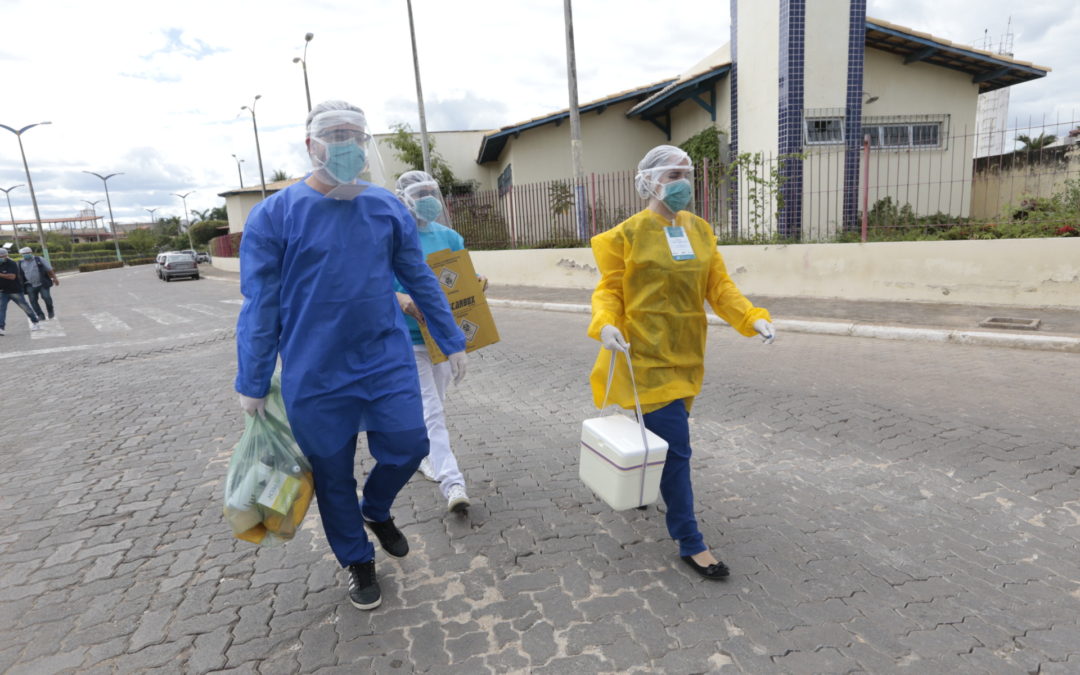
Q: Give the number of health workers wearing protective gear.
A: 3